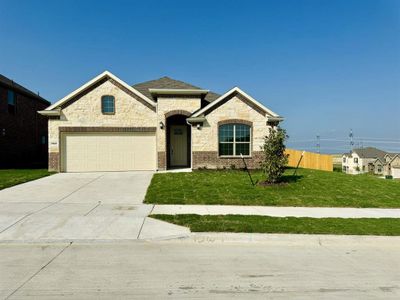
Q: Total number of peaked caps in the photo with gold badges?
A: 0